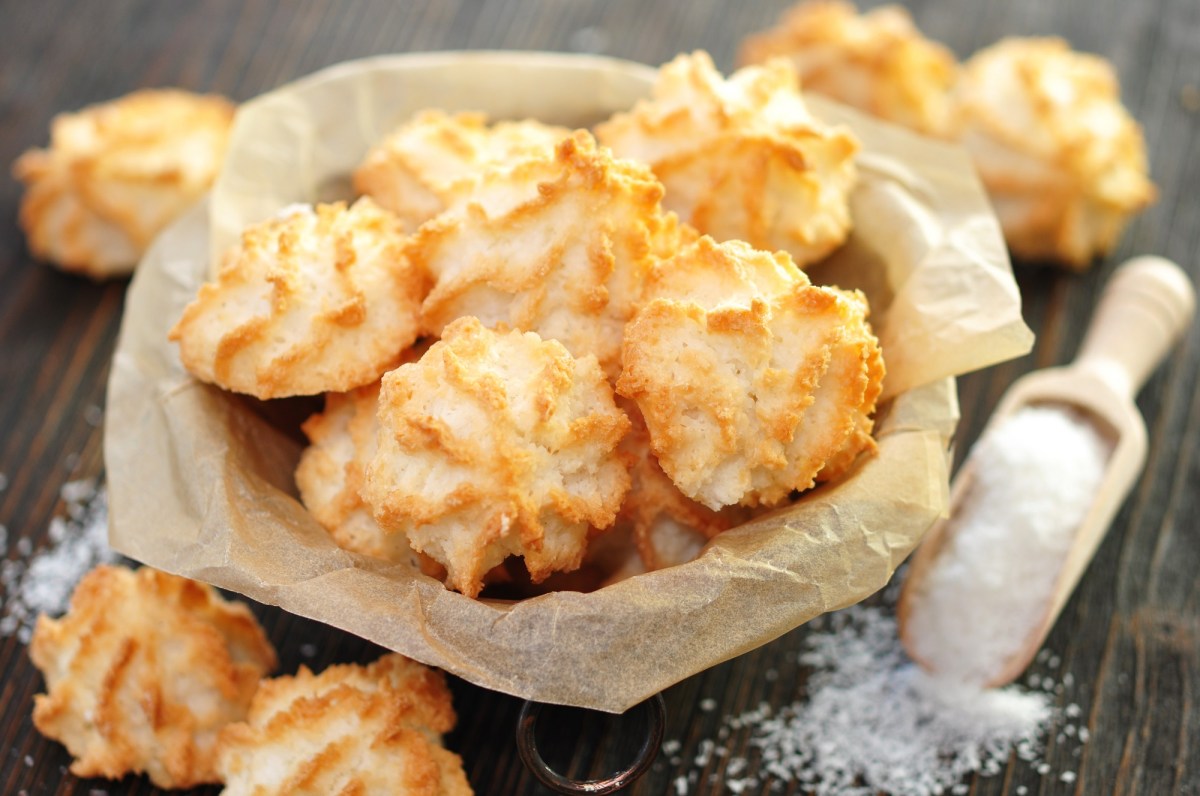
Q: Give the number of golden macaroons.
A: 13